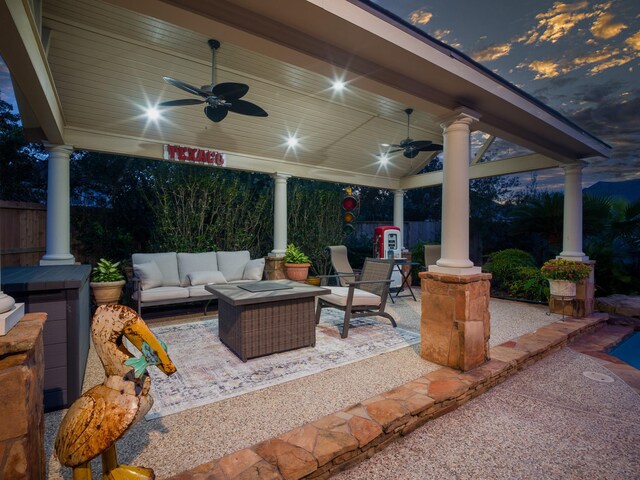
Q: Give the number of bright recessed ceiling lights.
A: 4